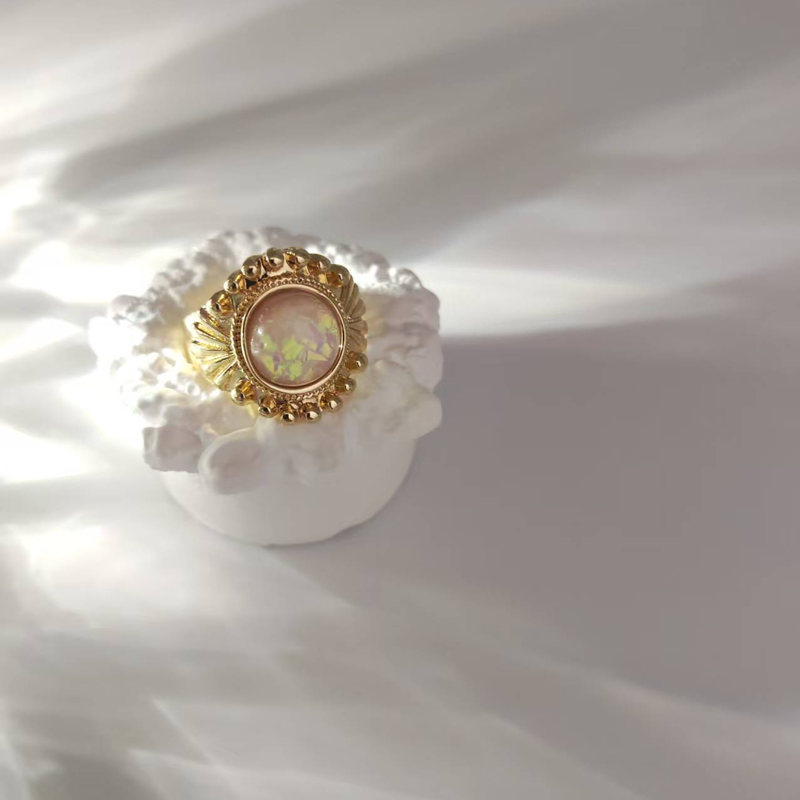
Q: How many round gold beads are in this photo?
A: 14